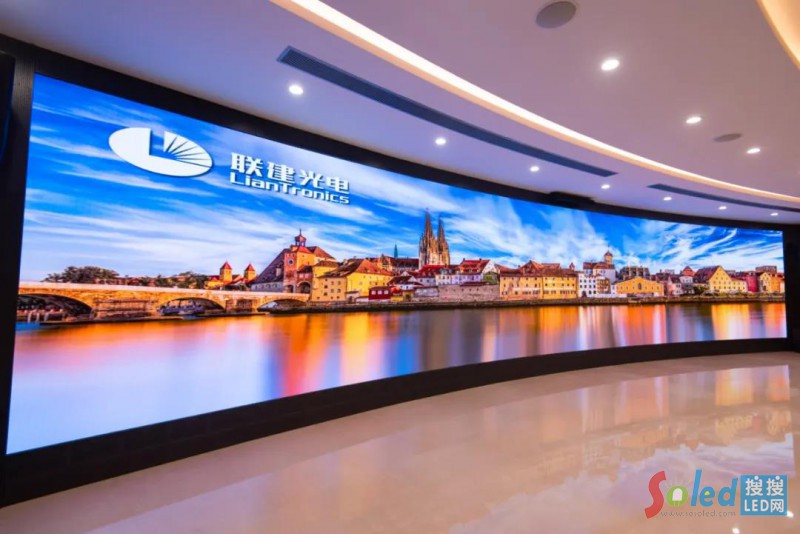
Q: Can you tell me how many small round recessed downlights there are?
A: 10